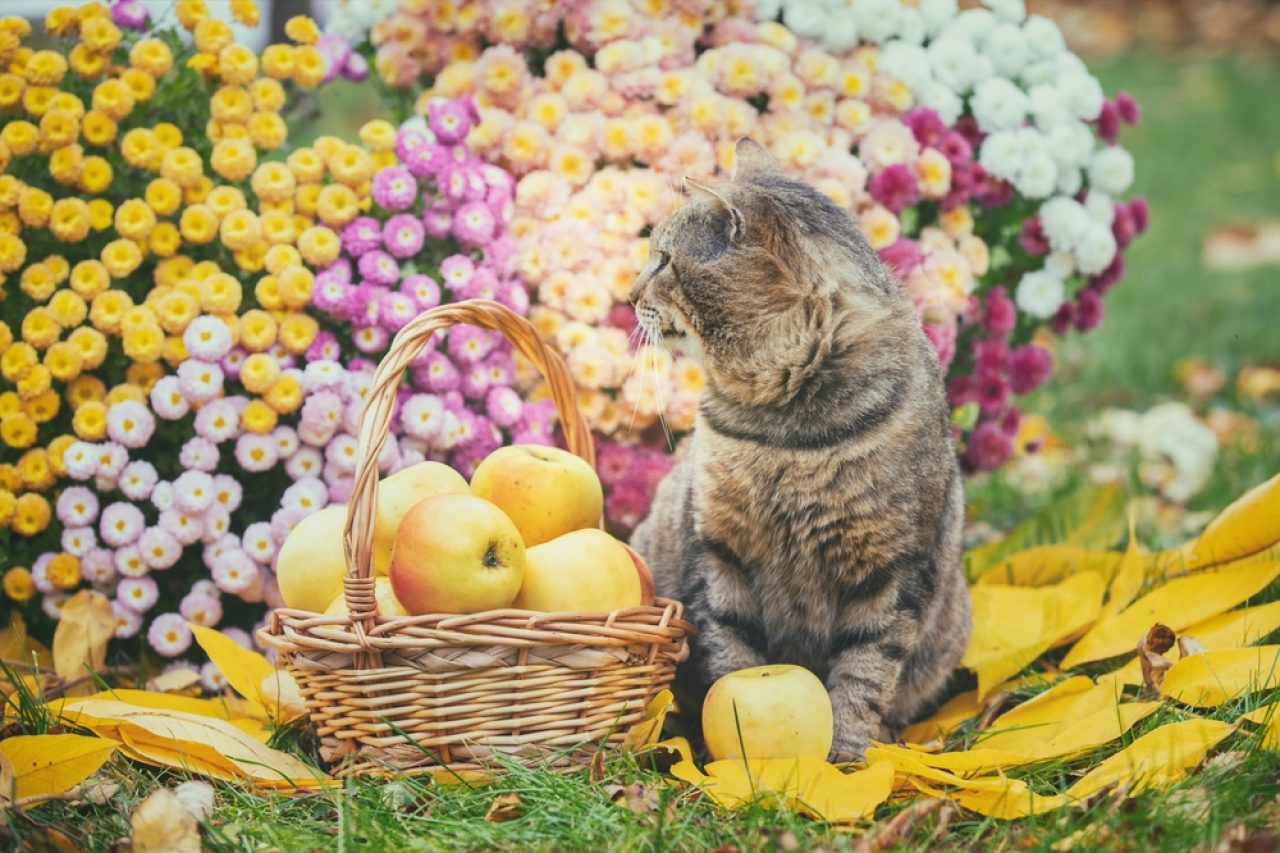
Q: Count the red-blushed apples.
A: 2